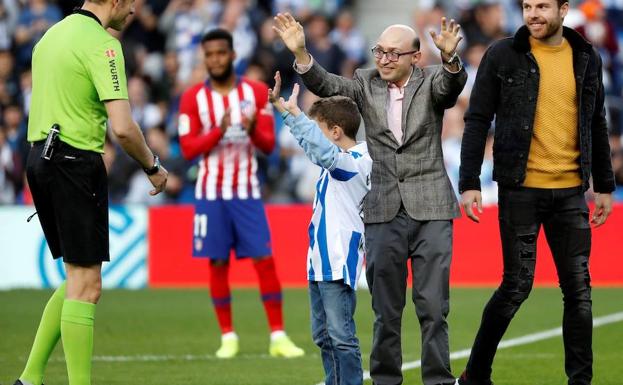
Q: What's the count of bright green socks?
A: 2